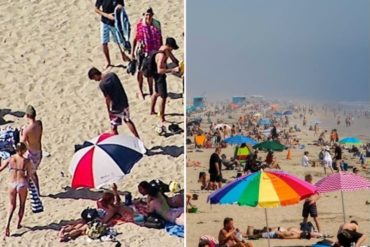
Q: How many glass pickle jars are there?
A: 0